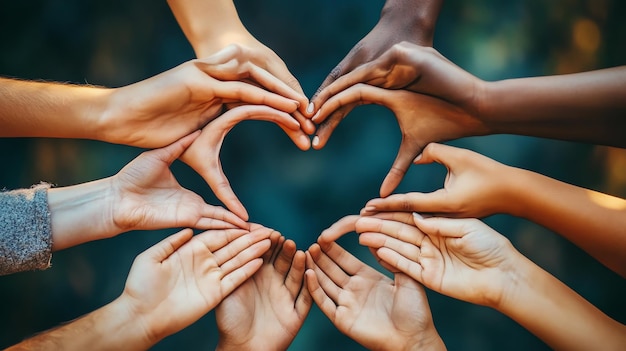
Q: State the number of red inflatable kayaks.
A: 0